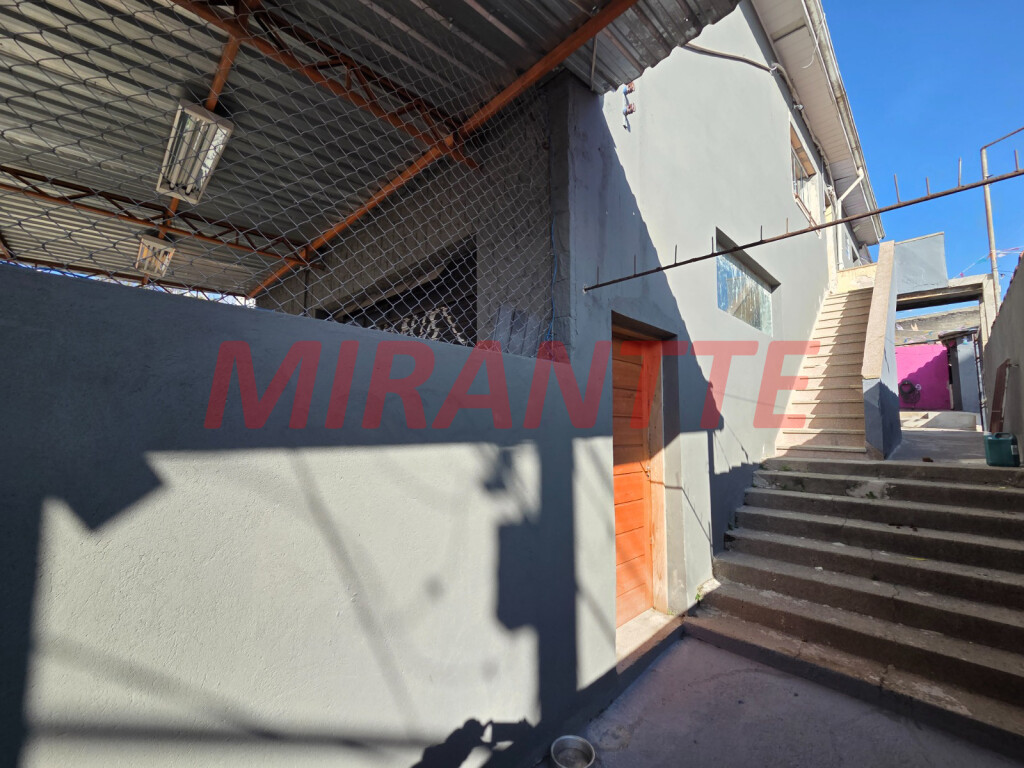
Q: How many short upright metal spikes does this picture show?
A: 11